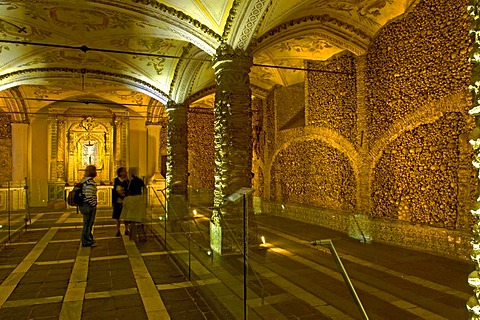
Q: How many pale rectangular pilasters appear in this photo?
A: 2